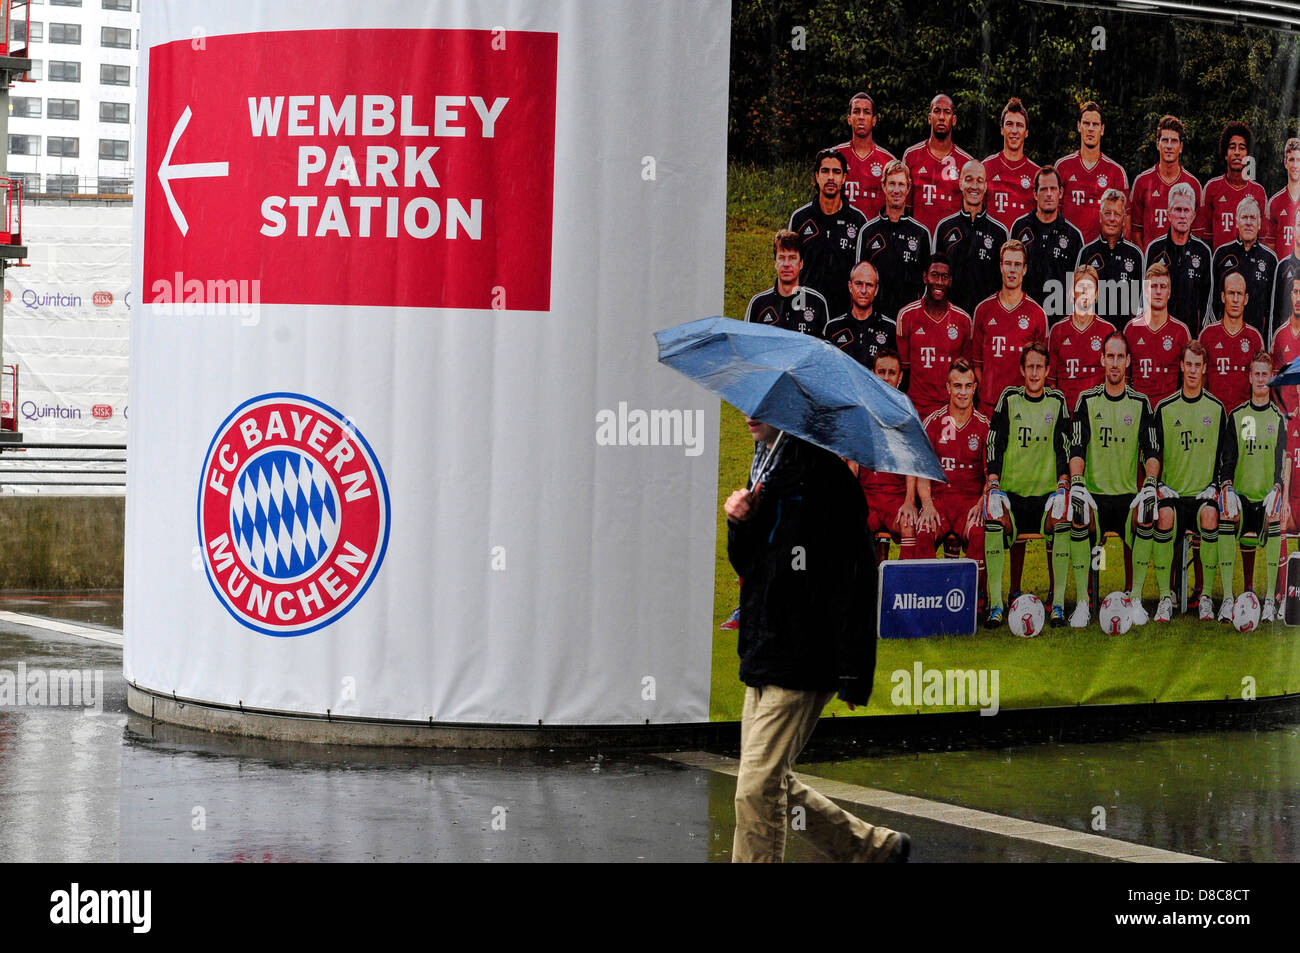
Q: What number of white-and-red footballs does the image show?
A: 3